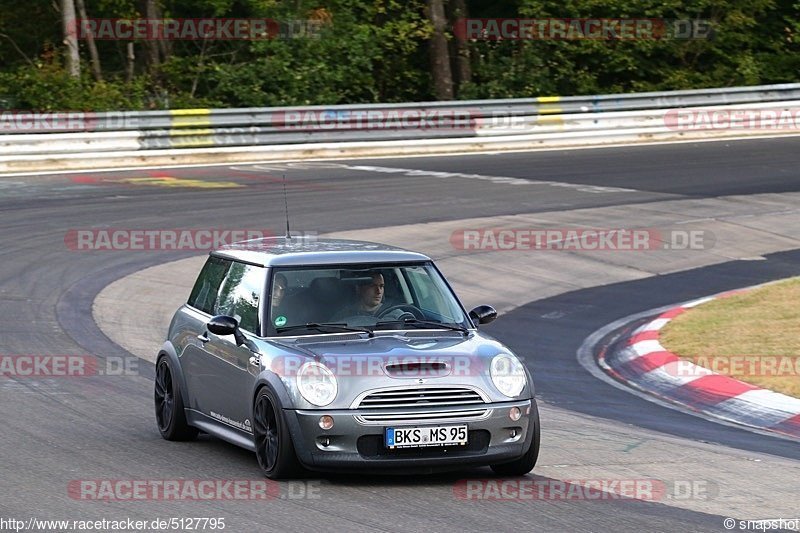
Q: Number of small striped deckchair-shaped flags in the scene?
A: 0